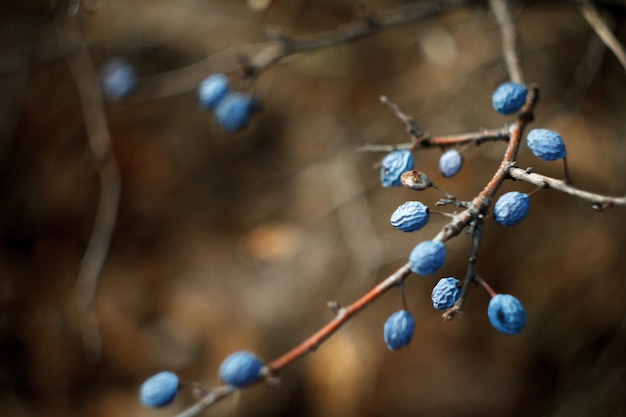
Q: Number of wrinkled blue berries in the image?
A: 15